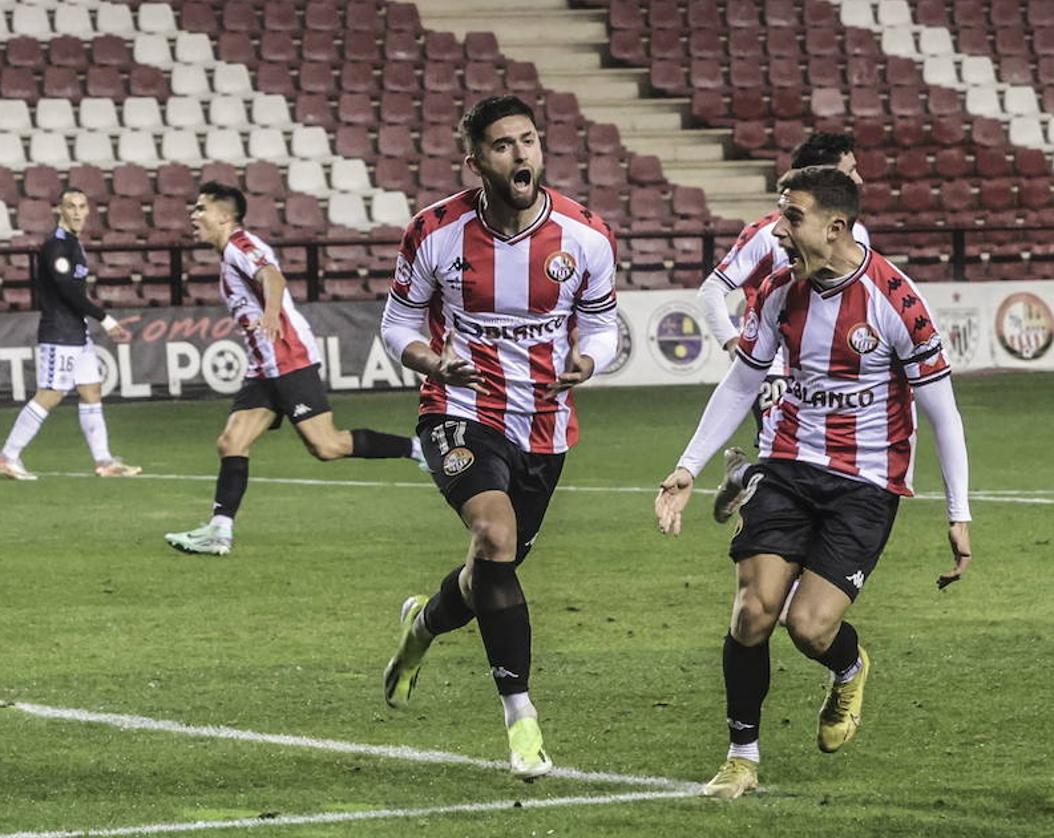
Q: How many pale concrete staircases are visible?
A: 1